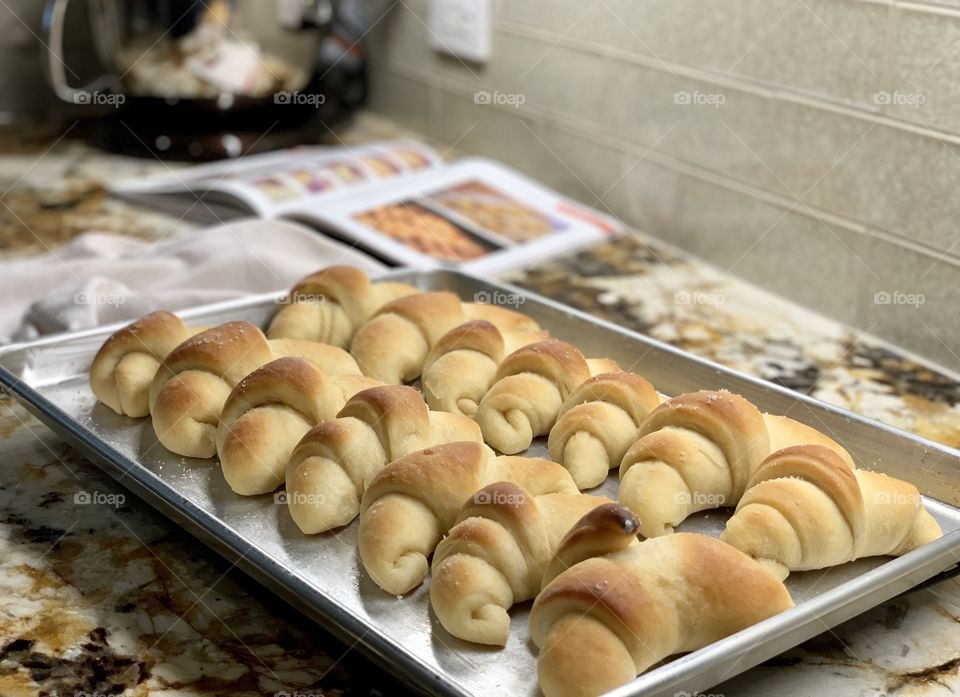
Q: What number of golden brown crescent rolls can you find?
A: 14